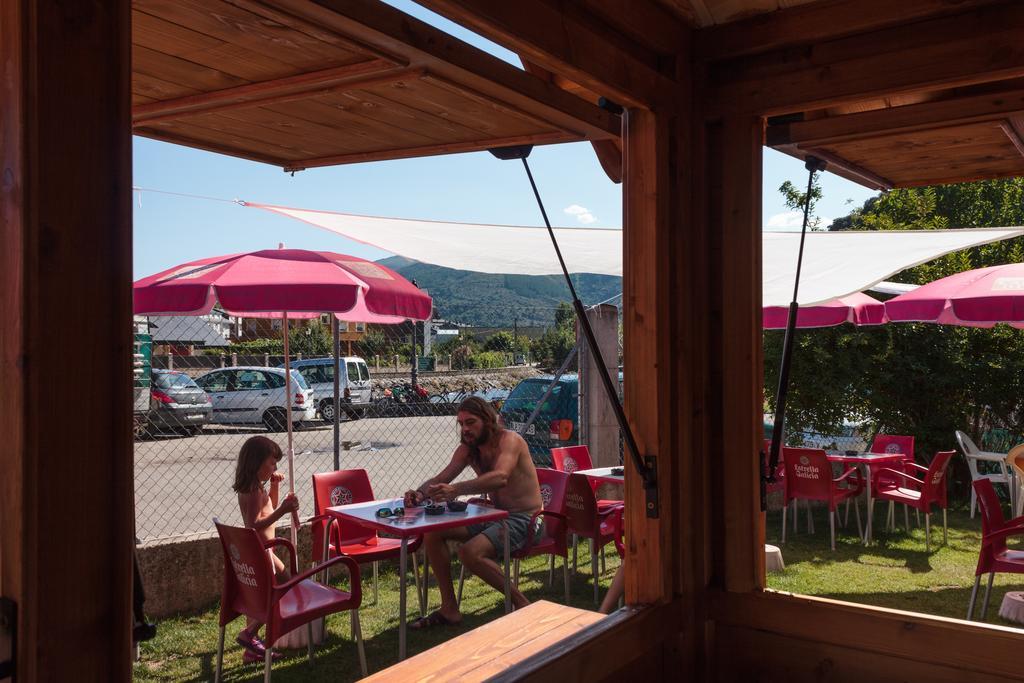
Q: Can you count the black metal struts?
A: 2